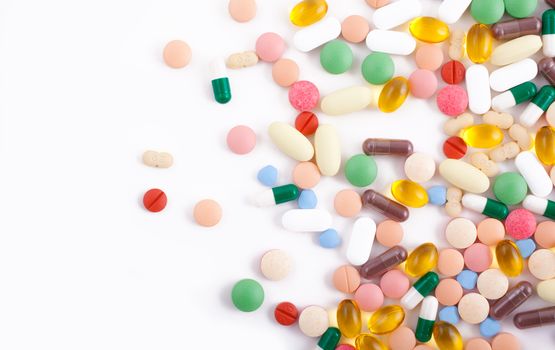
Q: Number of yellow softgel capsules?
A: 13